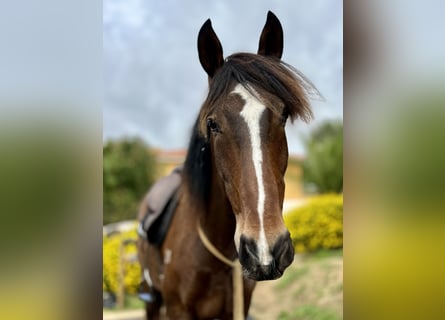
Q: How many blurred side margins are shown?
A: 2